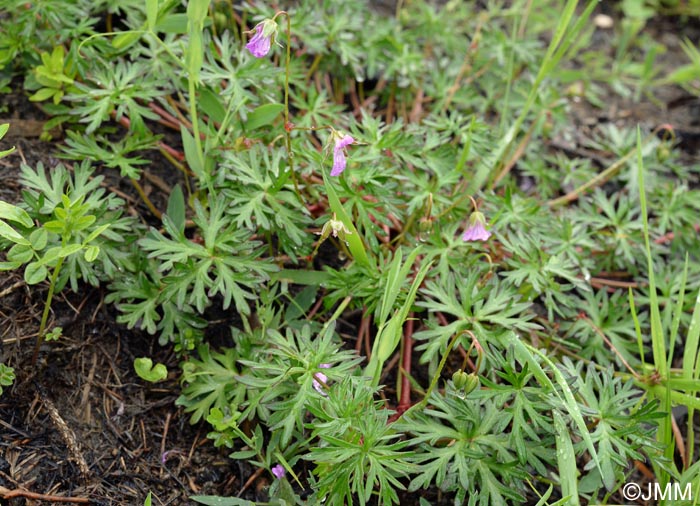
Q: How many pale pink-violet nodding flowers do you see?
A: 3